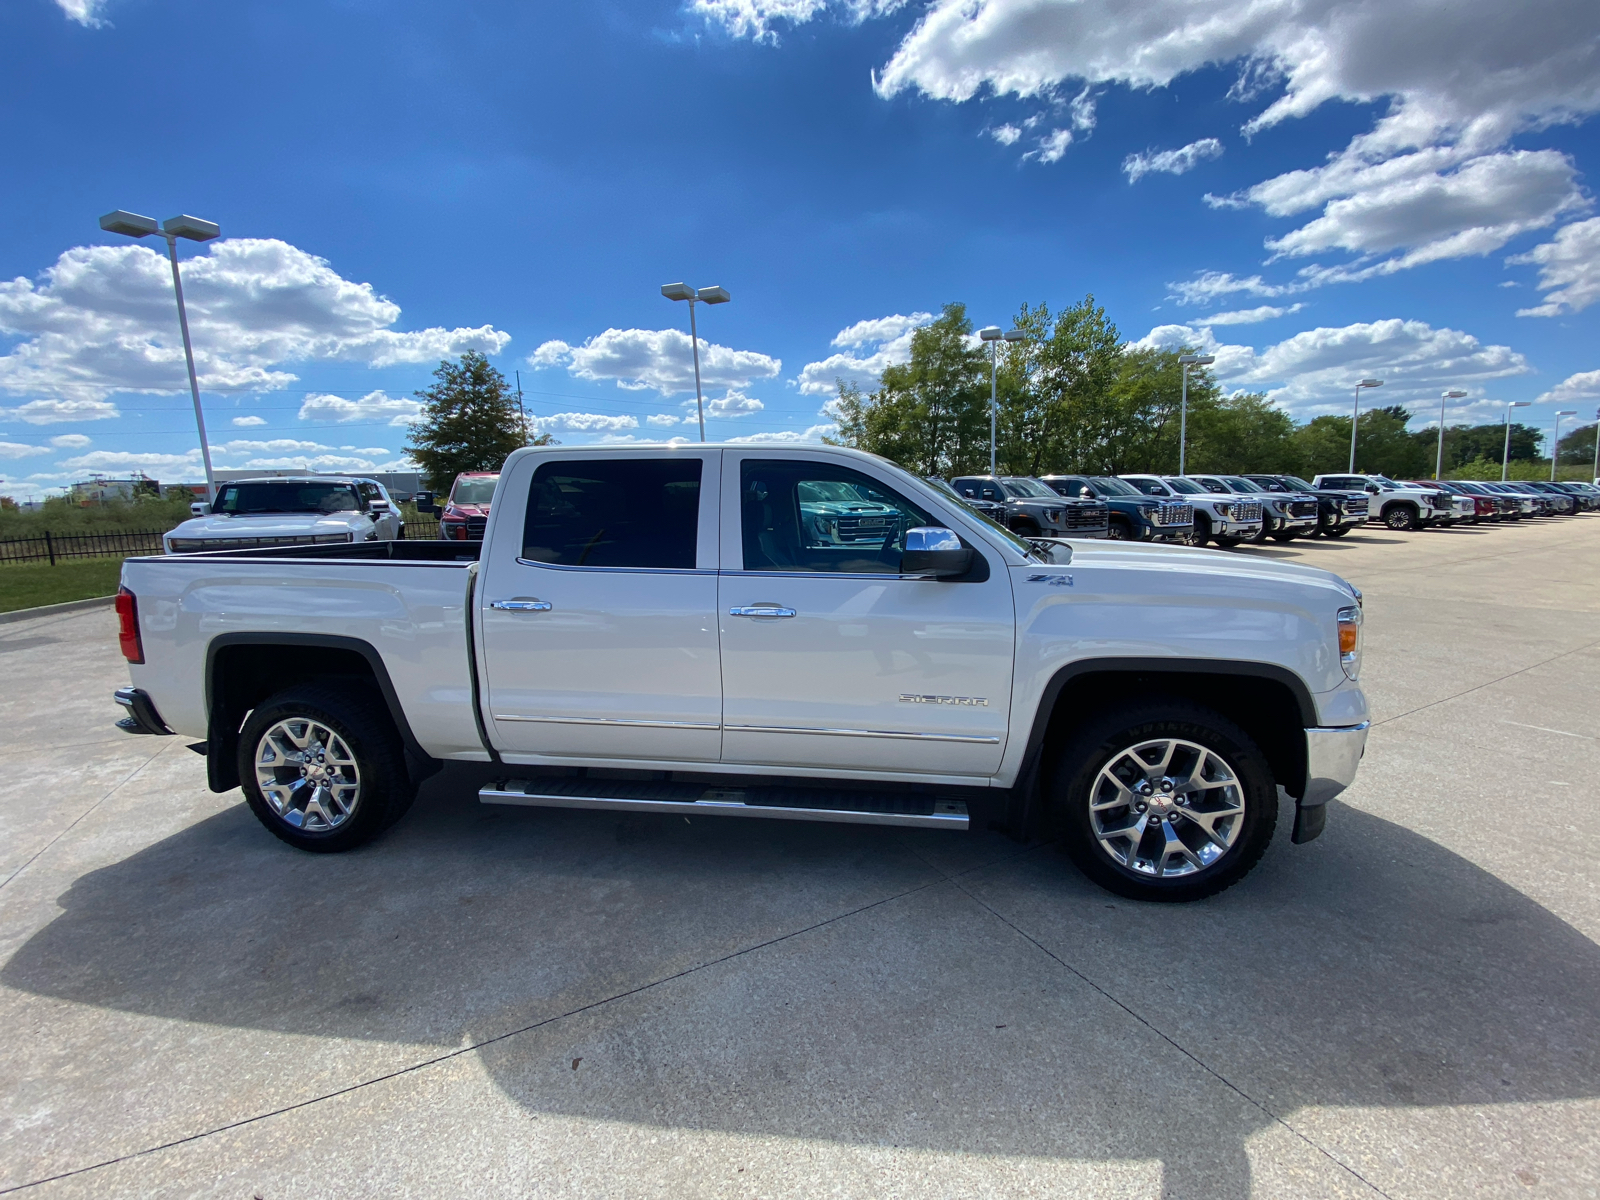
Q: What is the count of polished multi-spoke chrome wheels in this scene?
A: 2